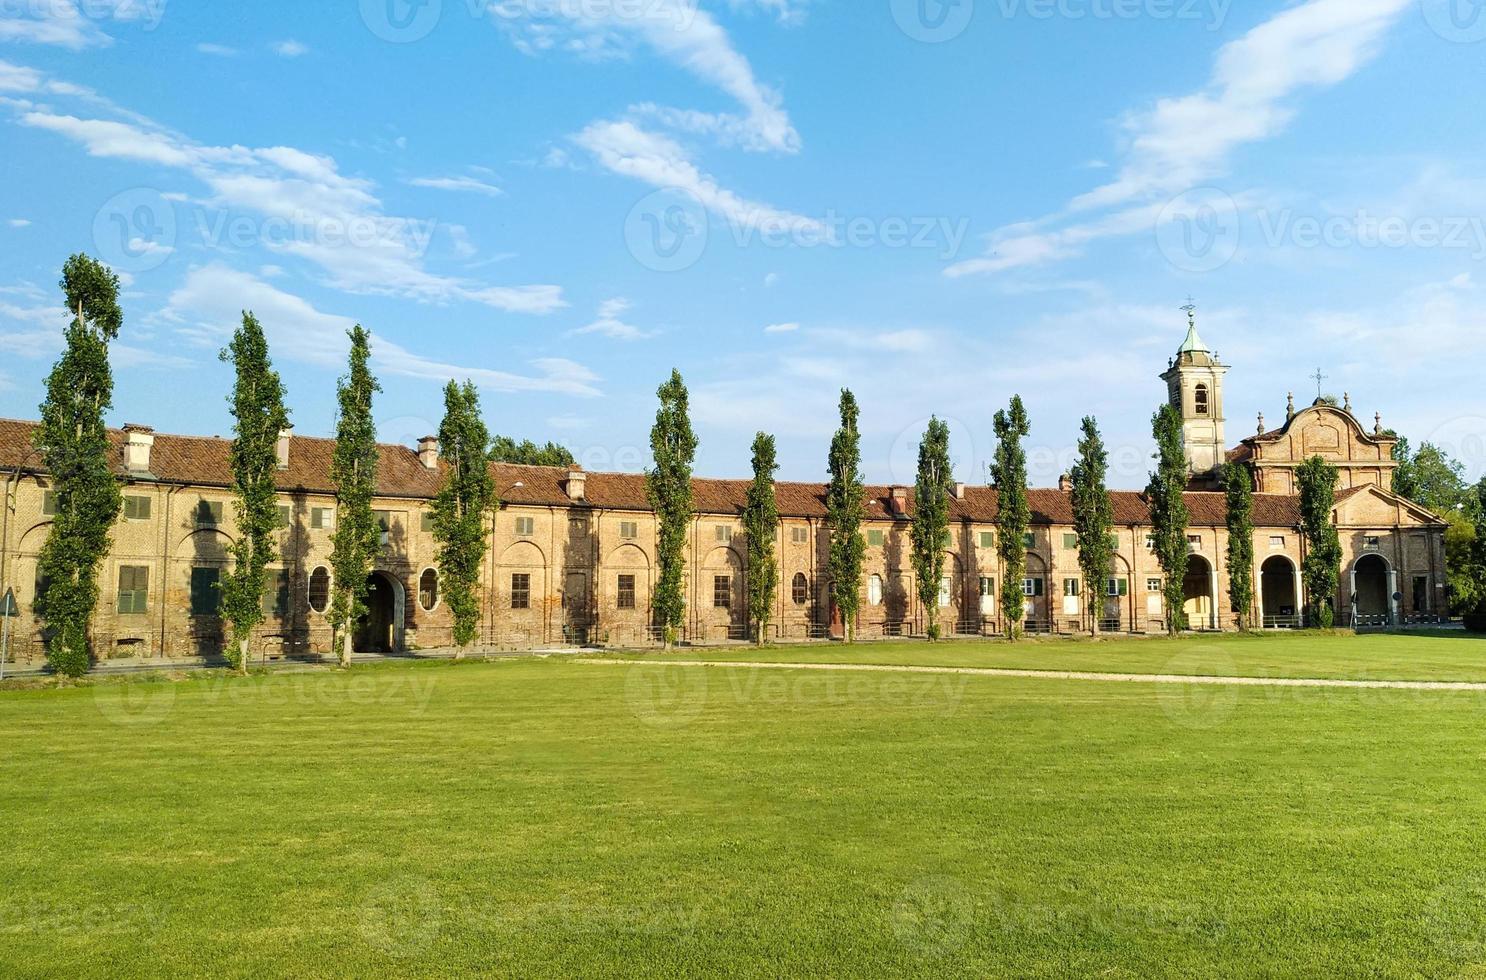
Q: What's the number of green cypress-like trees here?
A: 13